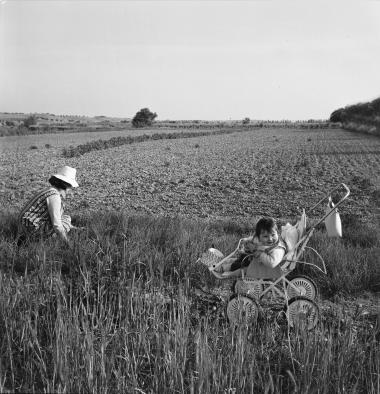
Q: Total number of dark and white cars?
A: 0